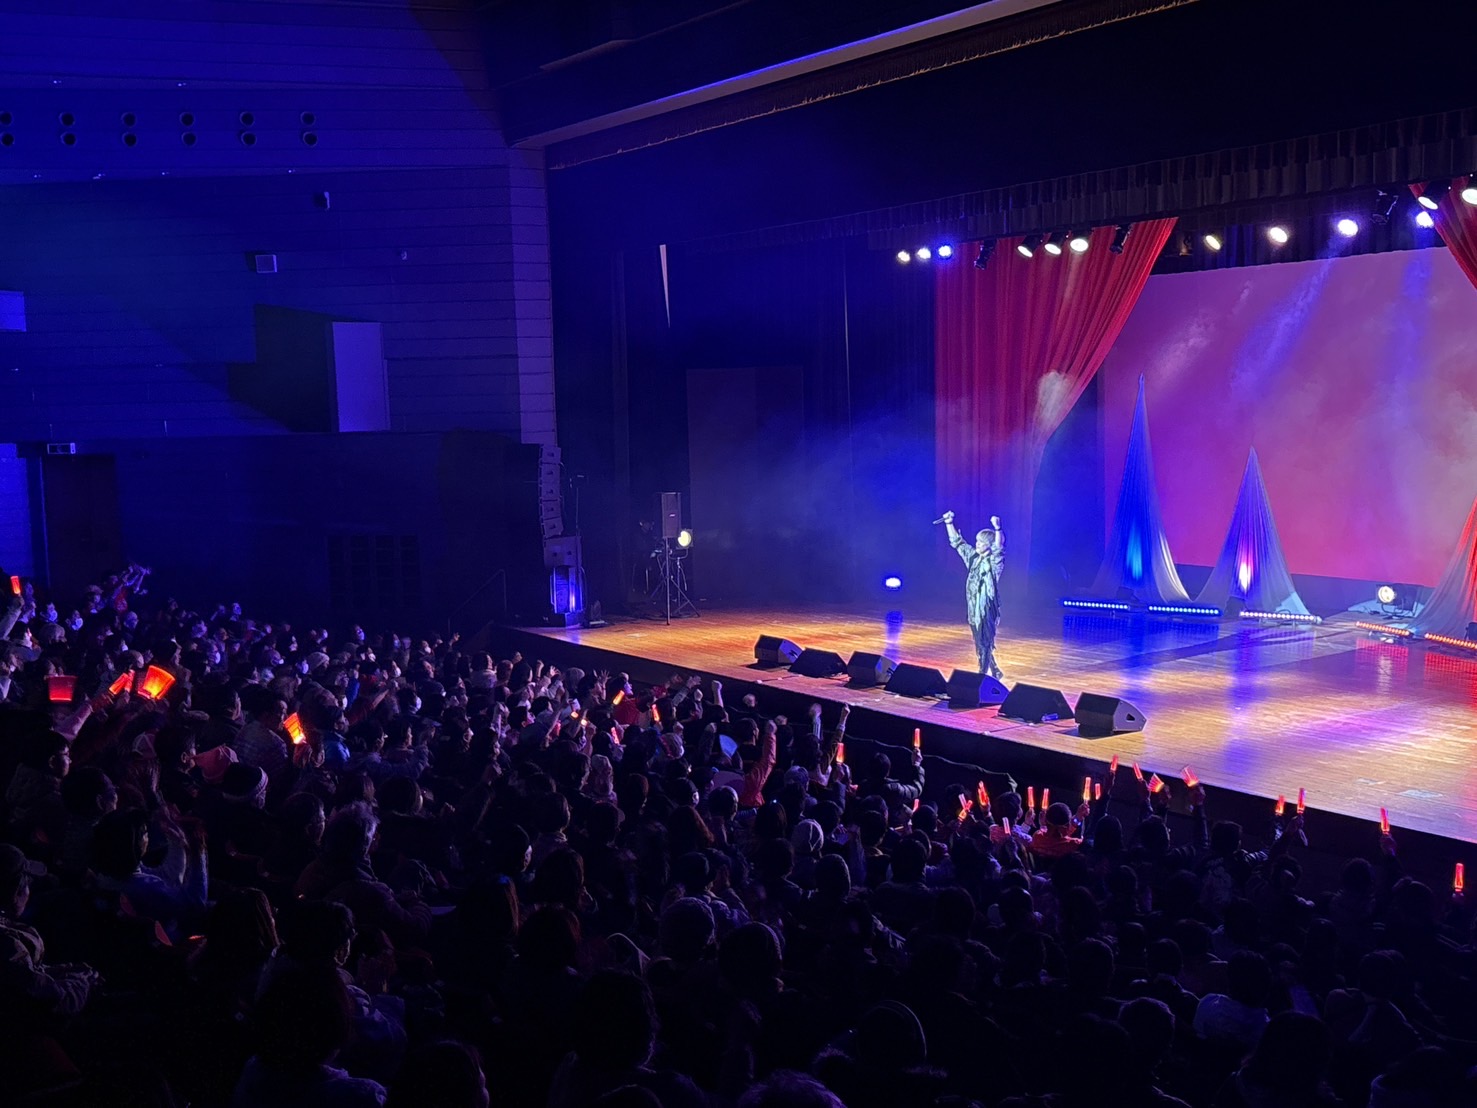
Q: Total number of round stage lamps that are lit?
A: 15